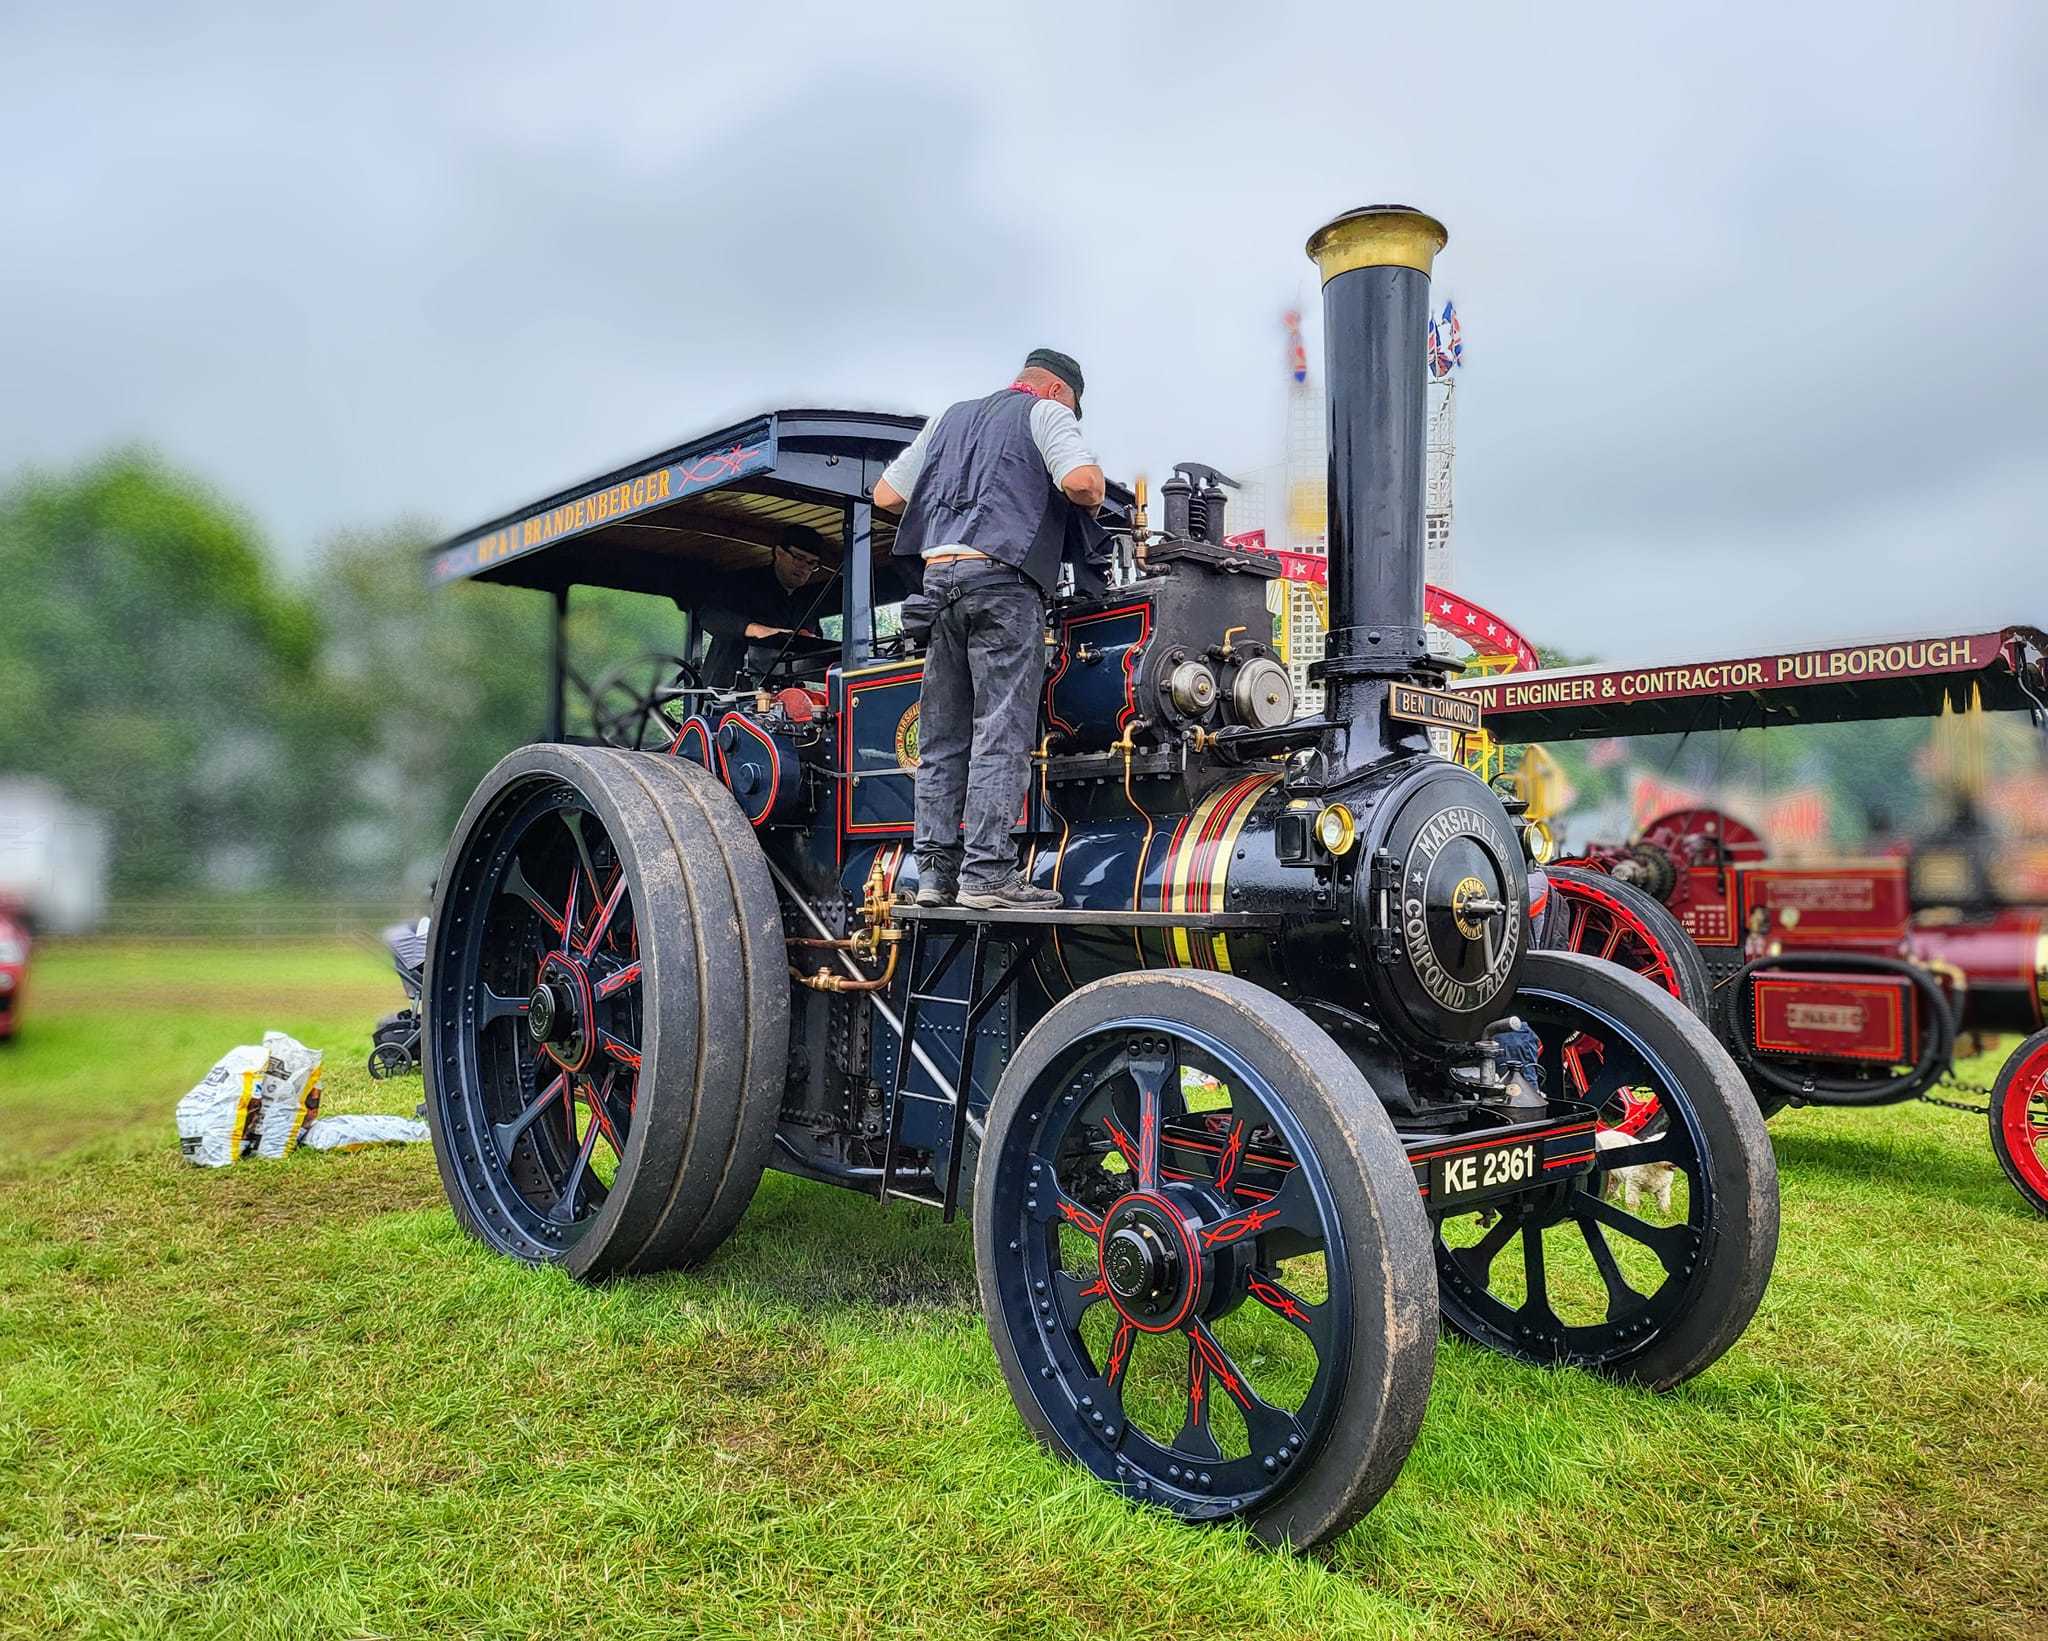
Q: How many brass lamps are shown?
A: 2